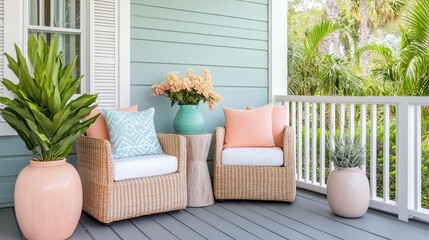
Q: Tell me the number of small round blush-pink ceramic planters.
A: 1